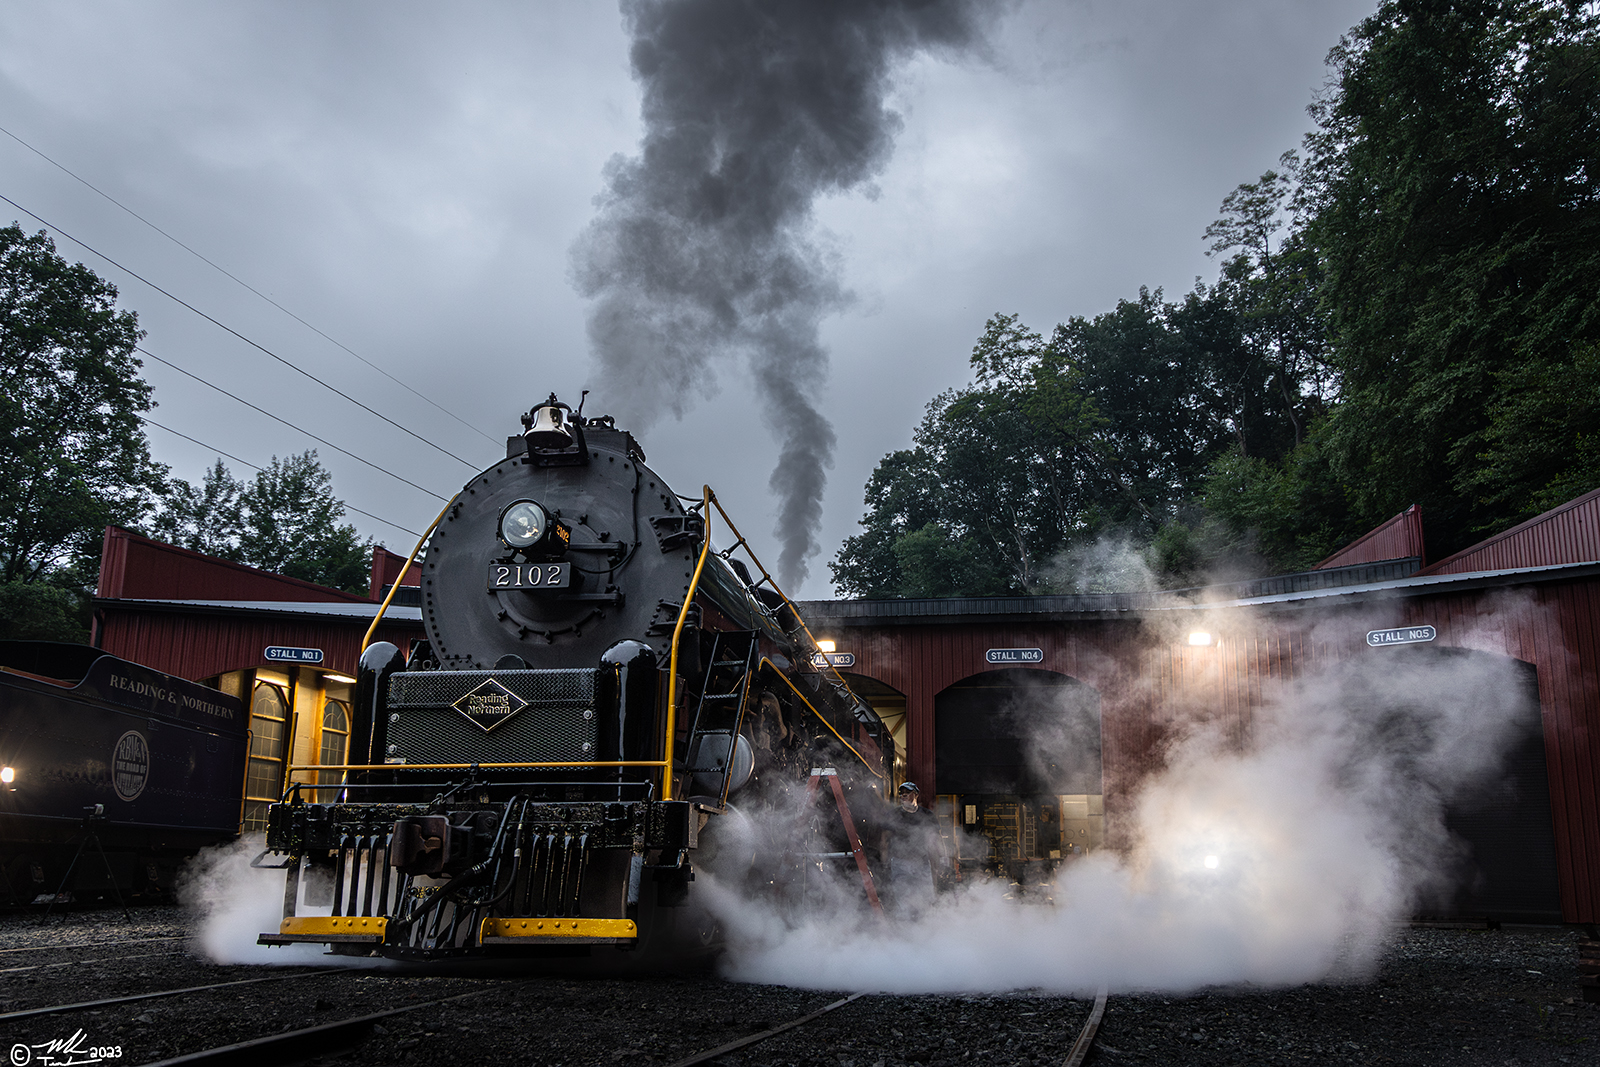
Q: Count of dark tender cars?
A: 1